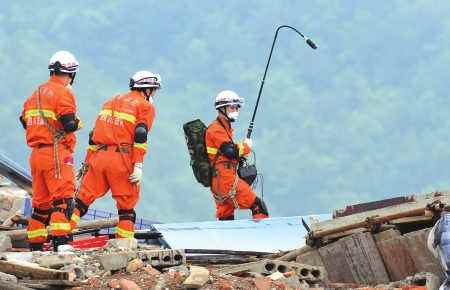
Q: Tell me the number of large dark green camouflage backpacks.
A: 1